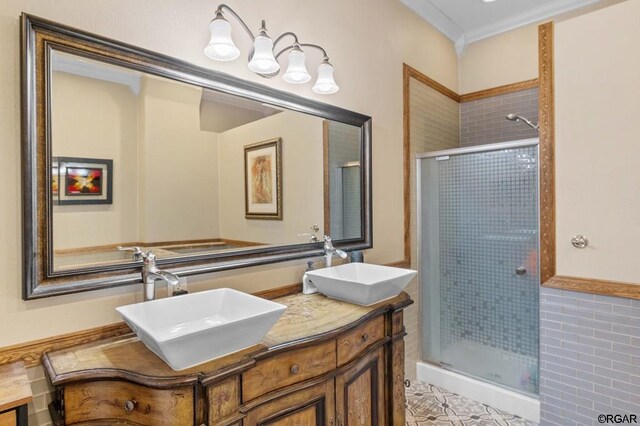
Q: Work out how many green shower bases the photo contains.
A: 0